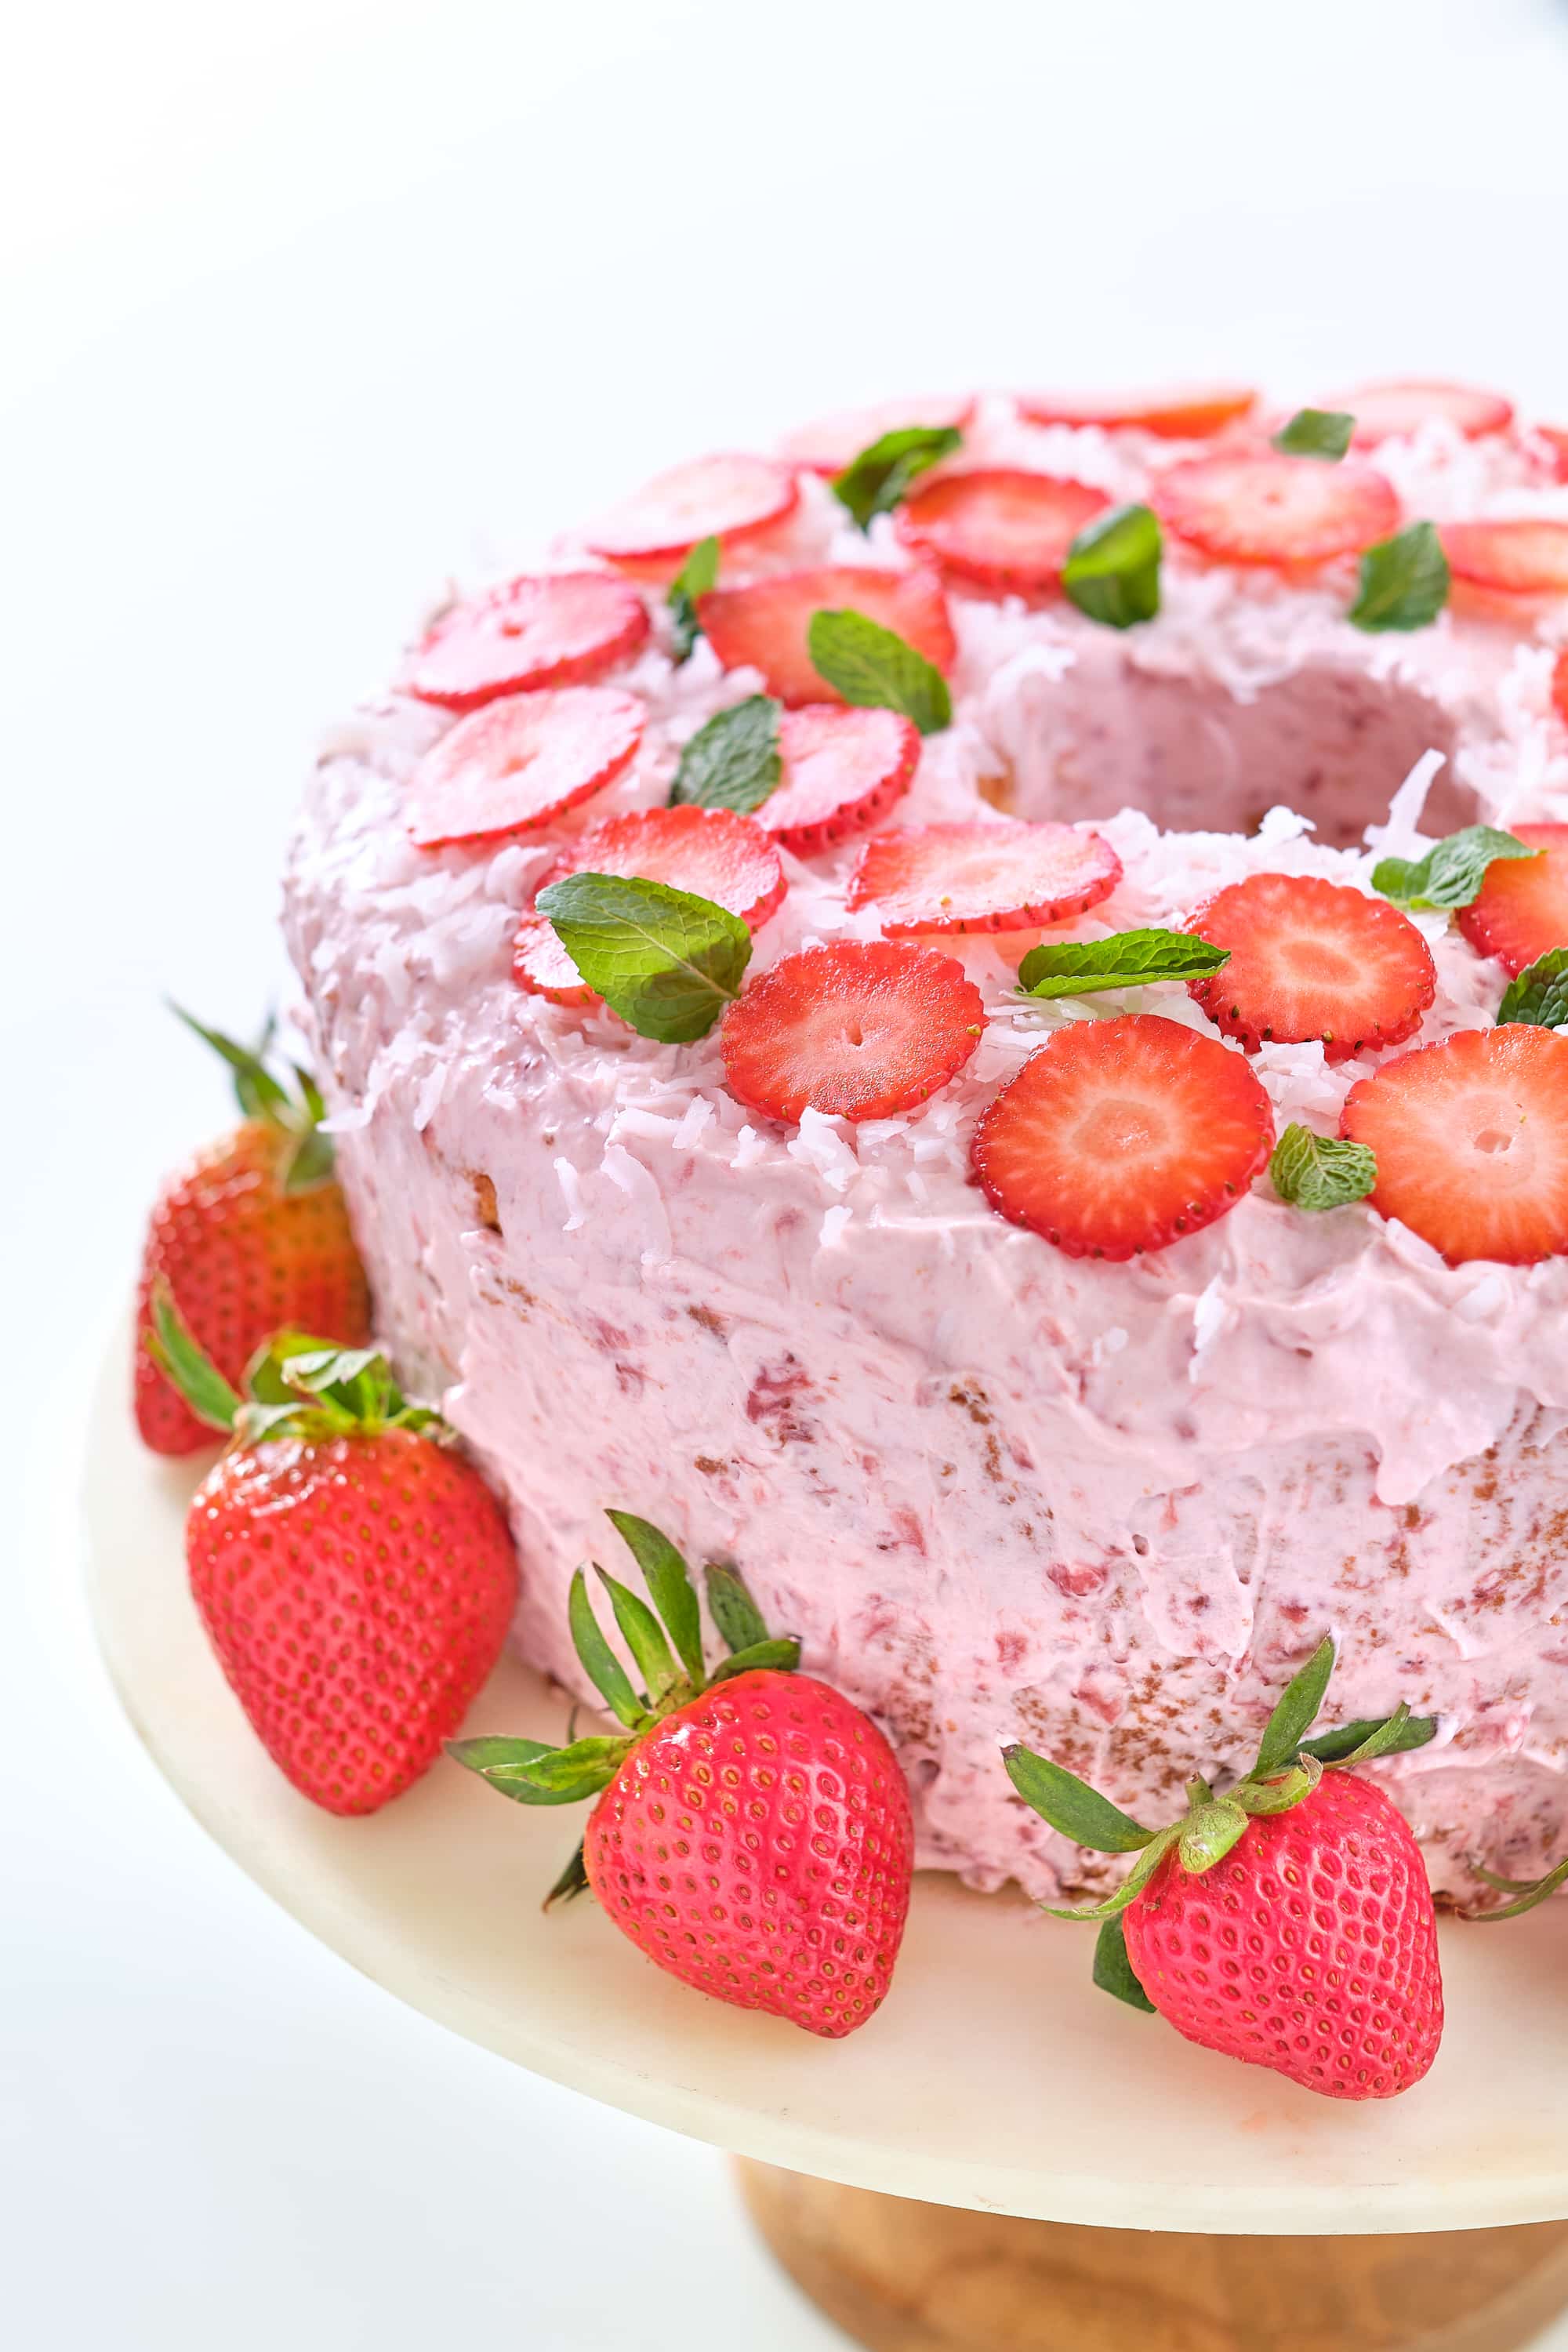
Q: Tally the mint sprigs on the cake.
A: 12